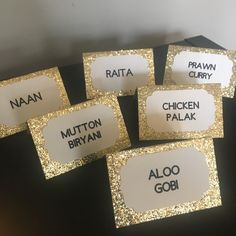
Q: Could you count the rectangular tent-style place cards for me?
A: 6